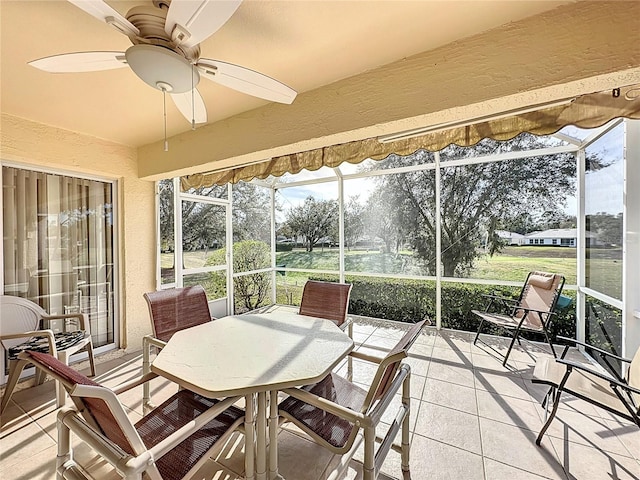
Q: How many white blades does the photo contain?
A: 5